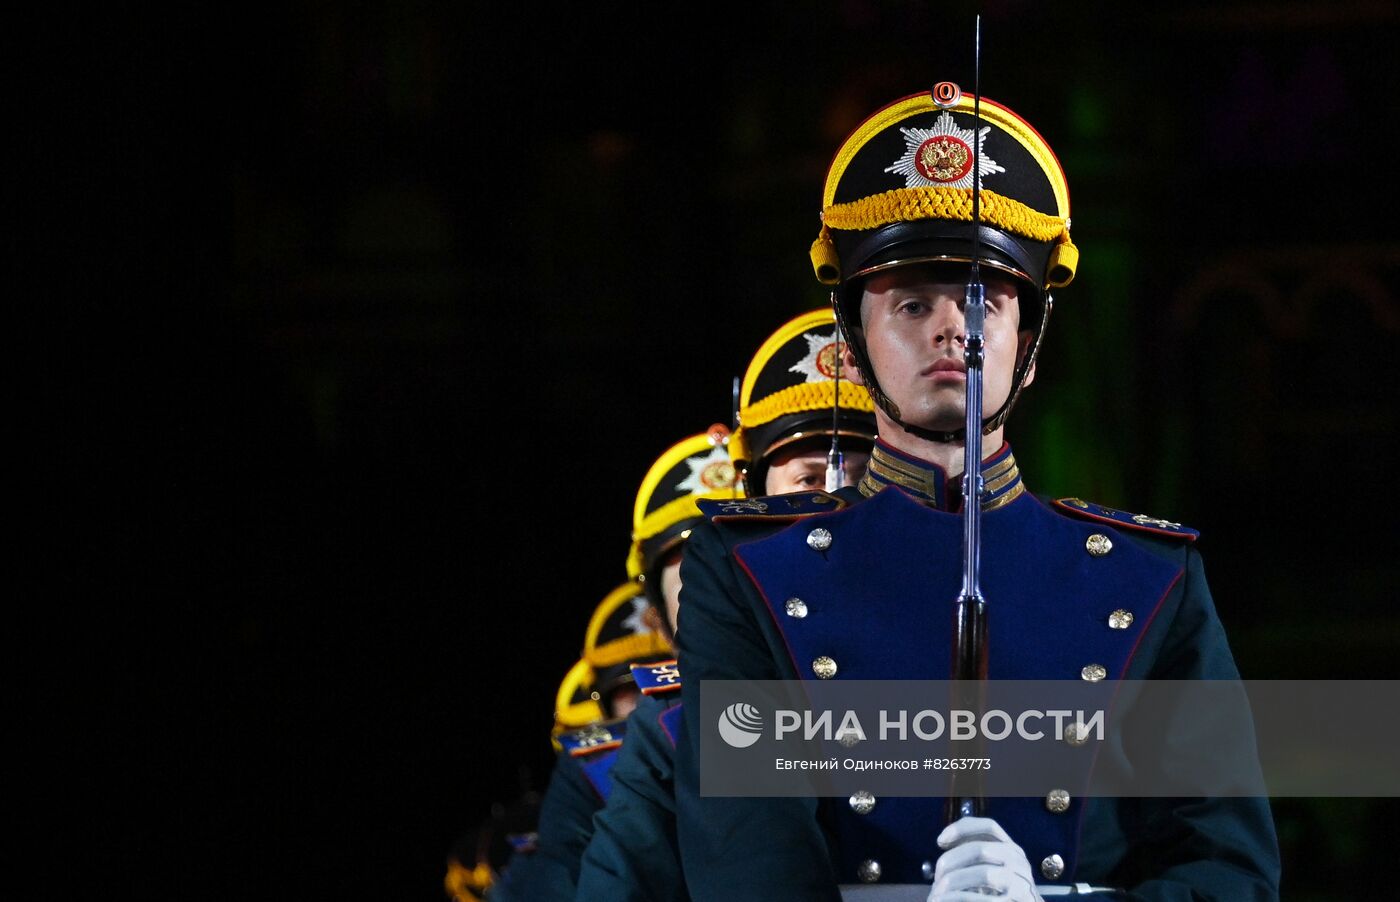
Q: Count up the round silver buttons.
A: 12